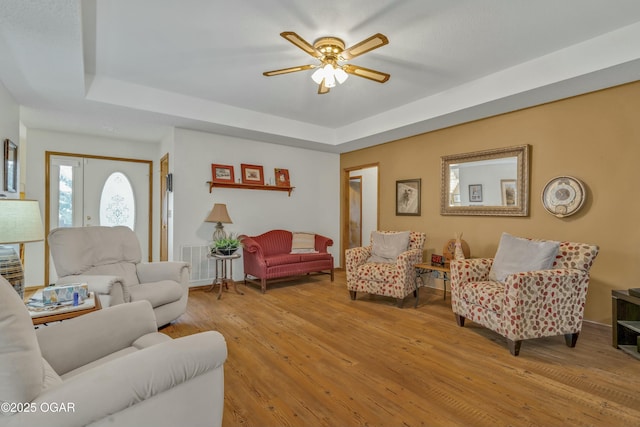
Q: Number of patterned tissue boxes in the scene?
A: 1